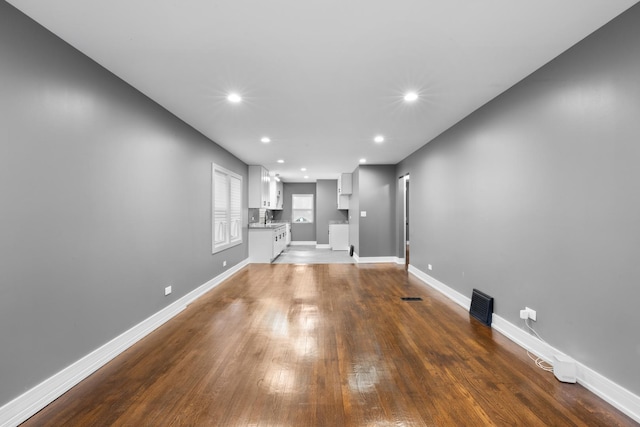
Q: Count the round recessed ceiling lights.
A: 8